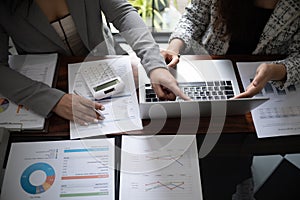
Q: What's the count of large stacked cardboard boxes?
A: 0